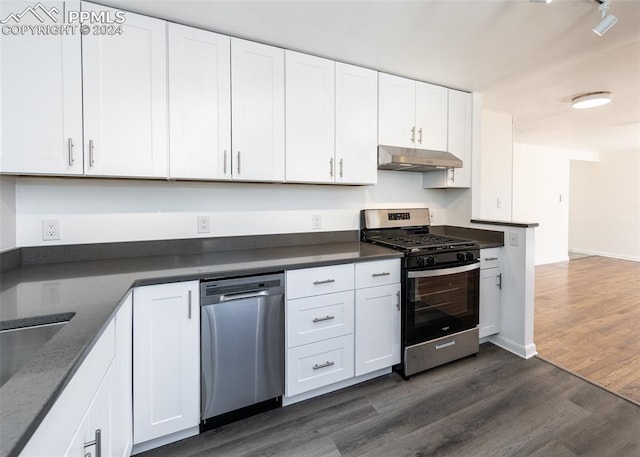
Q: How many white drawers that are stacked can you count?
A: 3